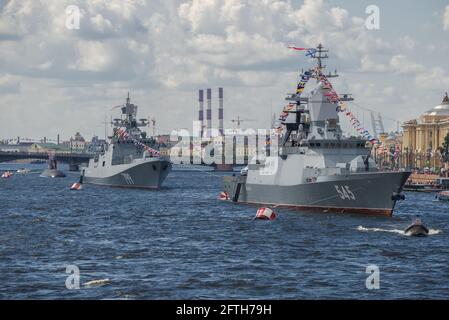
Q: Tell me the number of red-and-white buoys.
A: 4